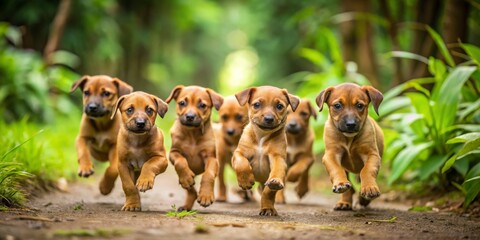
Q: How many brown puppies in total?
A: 7